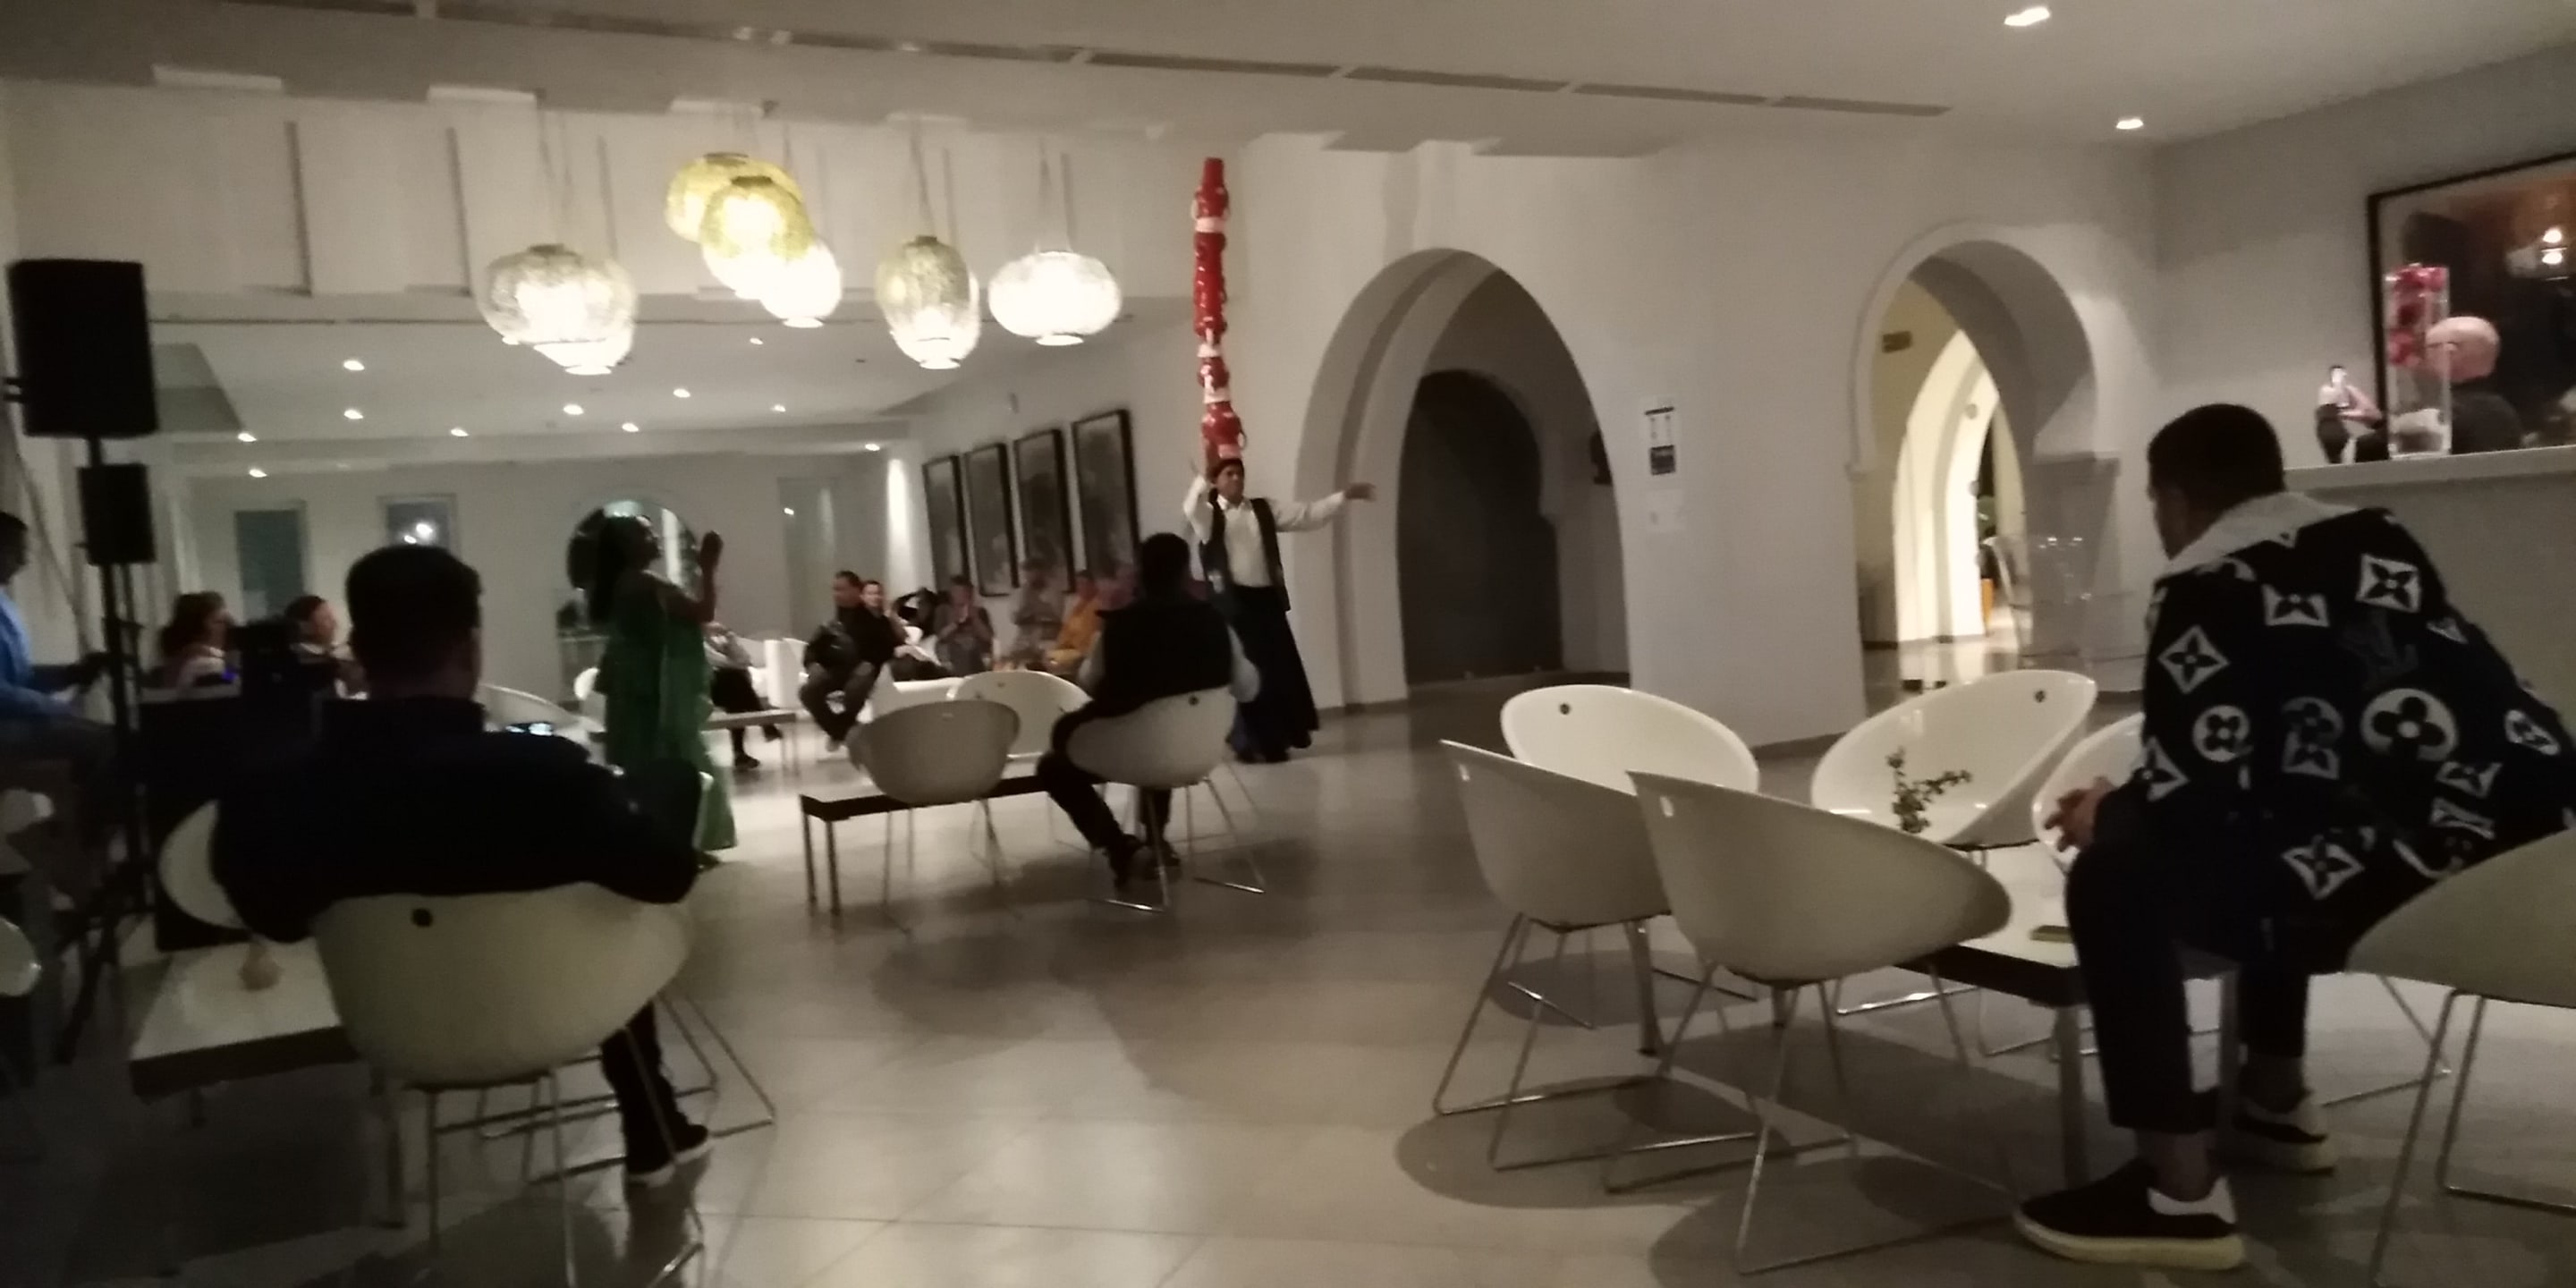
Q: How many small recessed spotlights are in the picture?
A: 13